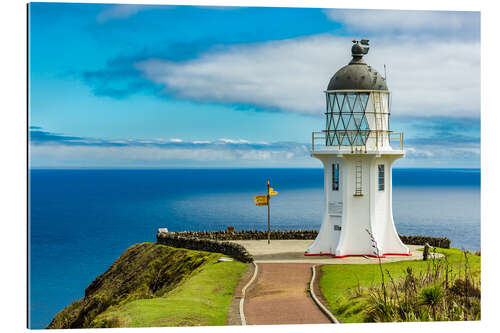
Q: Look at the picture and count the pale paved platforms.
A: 1